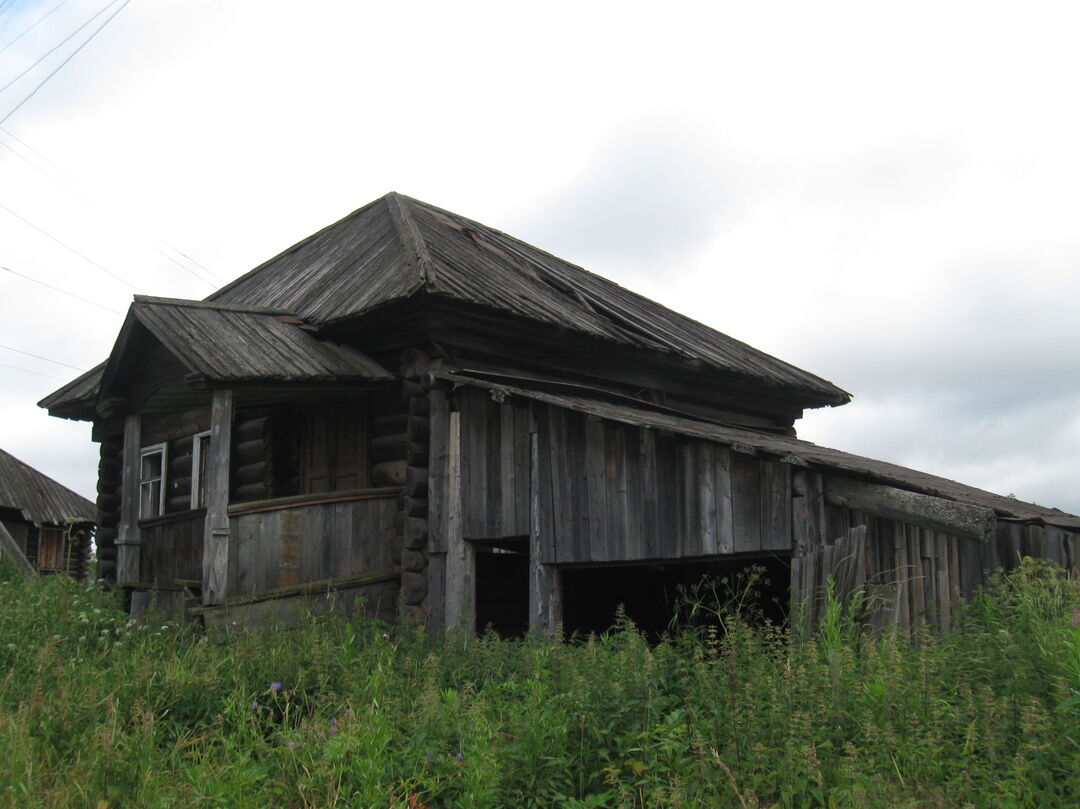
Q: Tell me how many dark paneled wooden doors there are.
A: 1